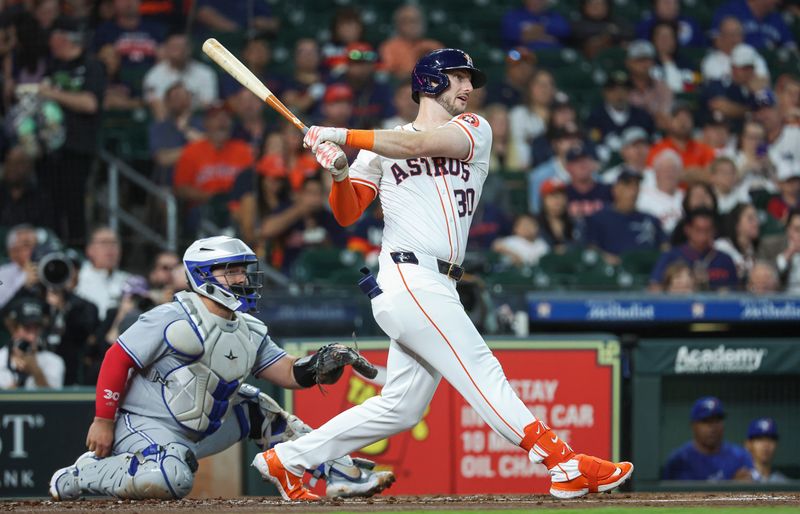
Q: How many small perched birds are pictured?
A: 0